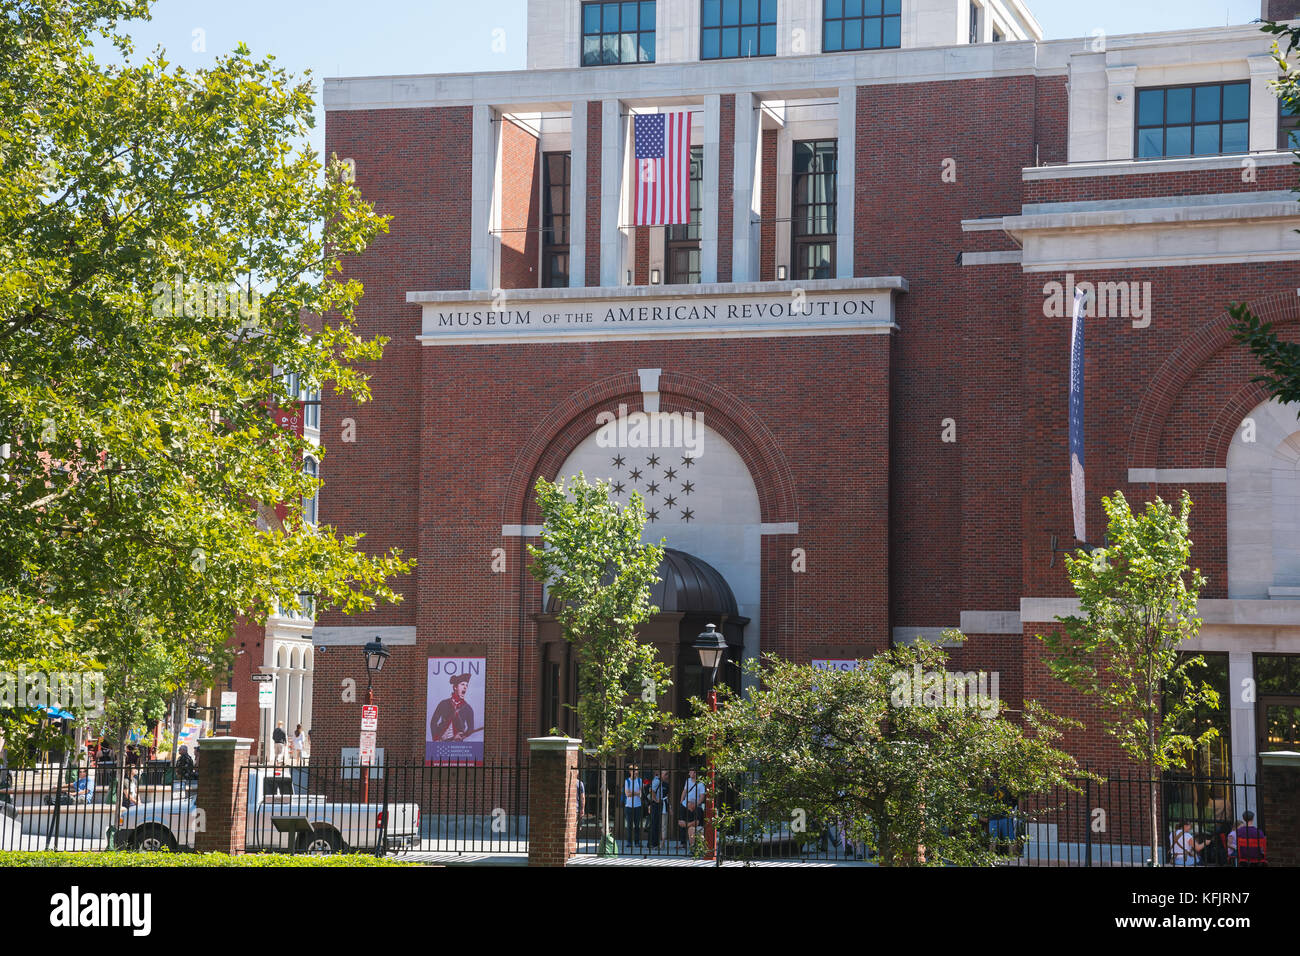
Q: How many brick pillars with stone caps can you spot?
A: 3